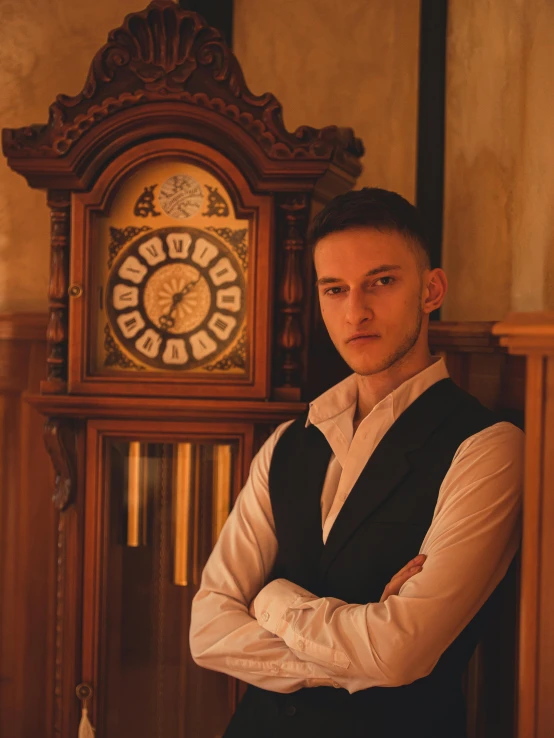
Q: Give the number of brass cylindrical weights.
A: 3